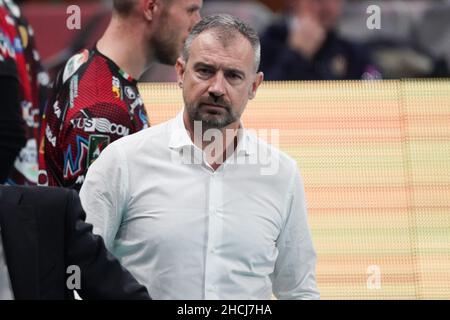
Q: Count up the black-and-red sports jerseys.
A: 2